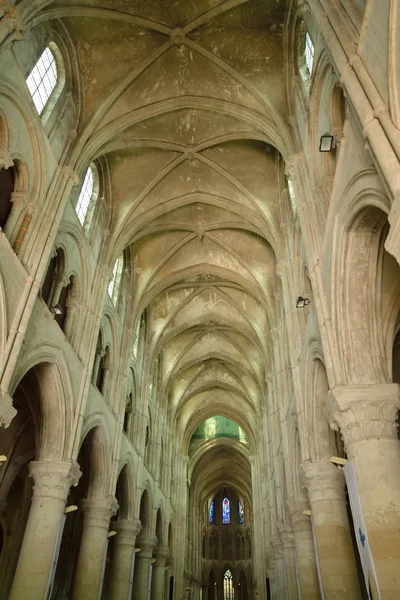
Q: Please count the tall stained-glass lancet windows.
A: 3